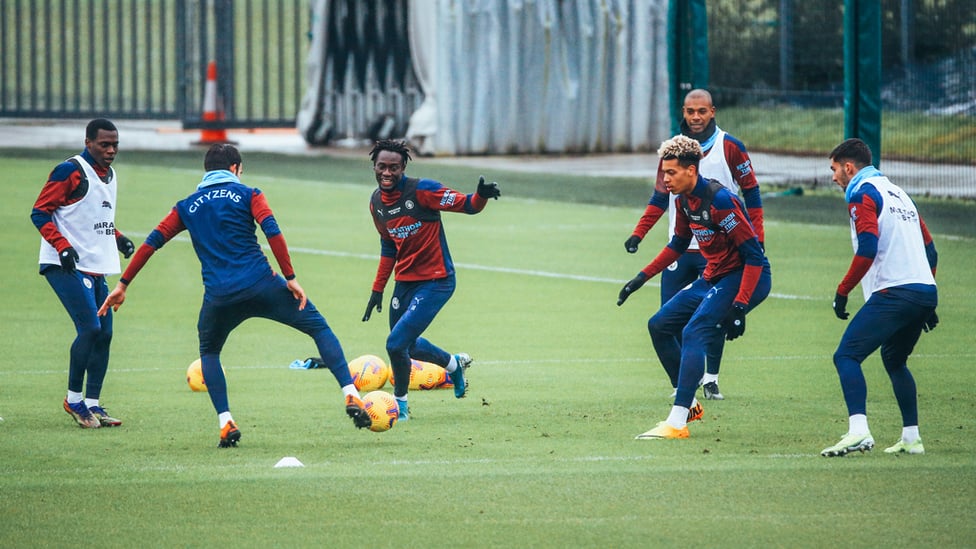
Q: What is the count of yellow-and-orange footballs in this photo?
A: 5